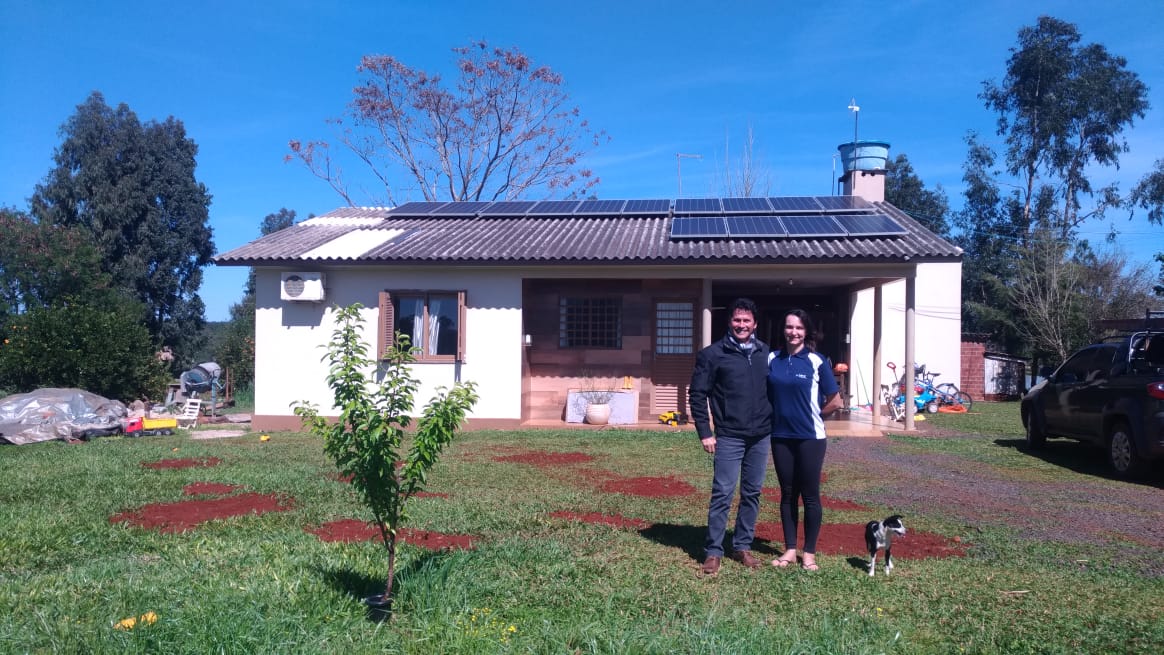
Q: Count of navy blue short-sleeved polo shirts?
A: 1